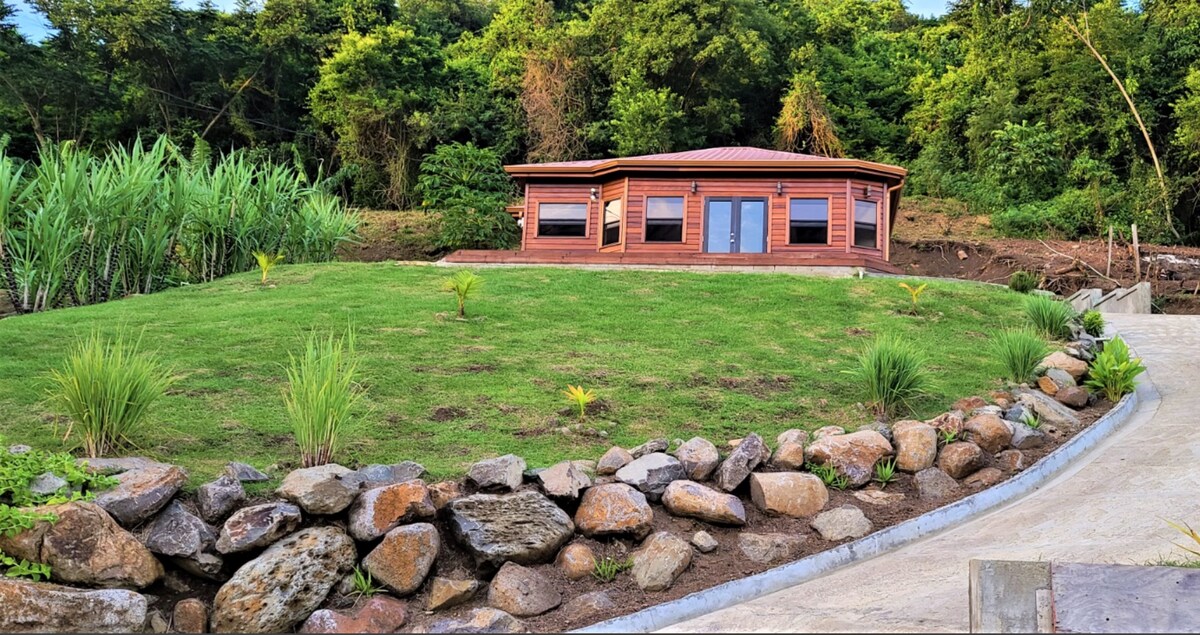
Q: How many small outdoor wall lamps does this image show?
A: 4